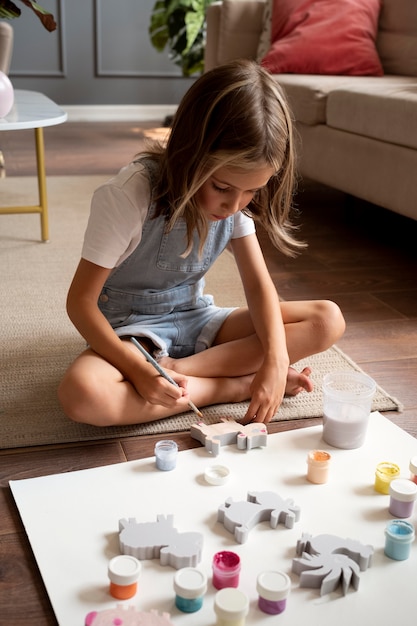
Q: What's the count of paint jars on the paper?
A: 11